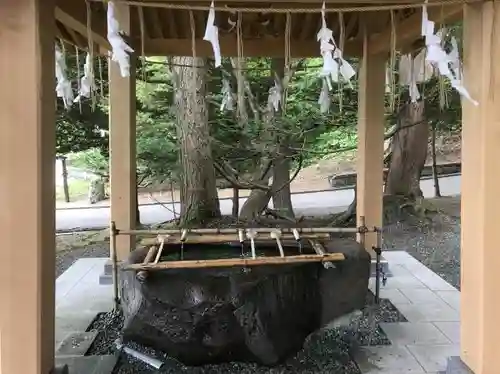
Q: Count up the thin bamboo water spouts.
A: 3